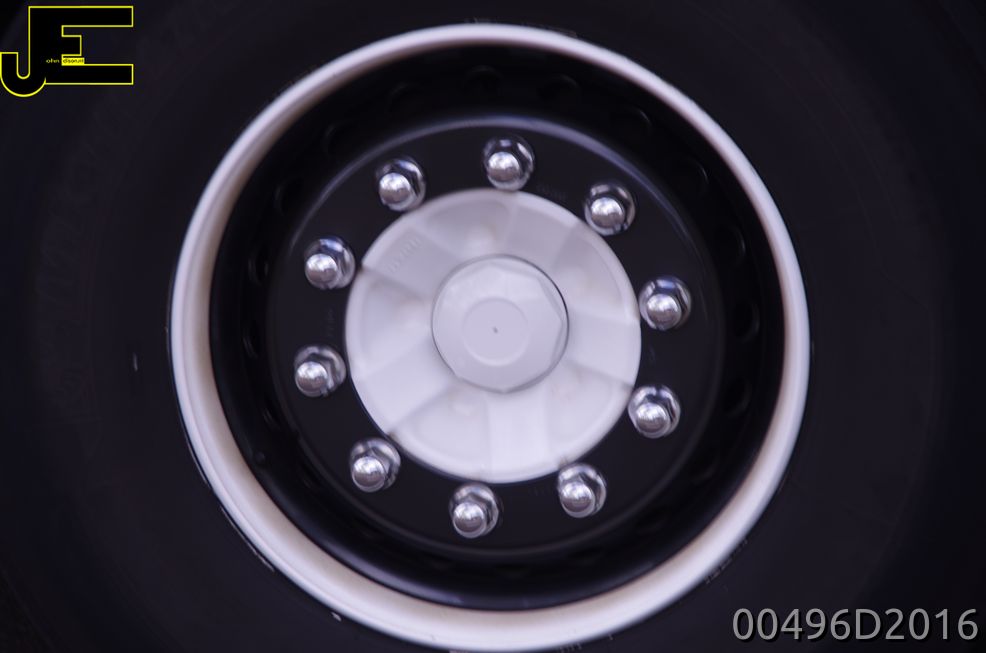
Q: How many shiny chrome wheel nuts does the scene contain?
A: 10